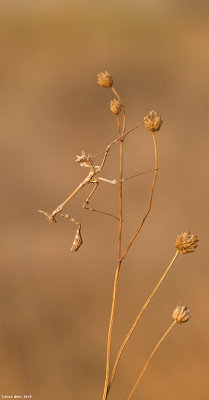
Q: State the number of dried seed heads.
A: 5